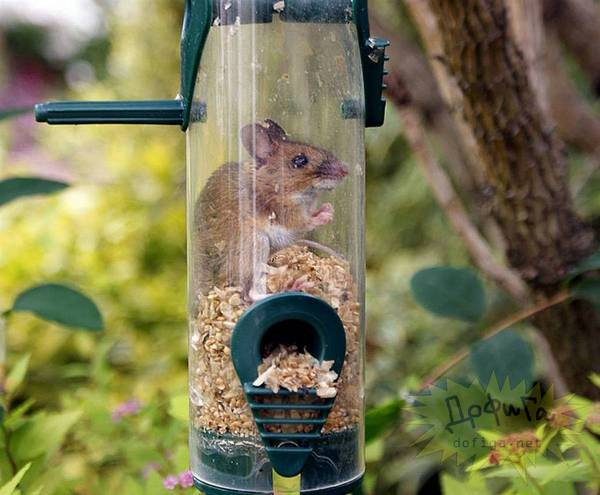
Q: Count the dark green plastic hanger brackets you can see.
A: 2